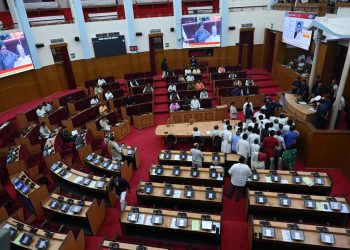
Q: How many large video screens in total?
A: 3